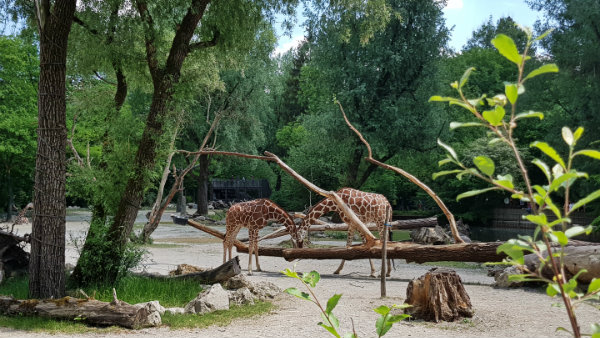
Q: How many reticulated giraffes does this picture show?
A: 2